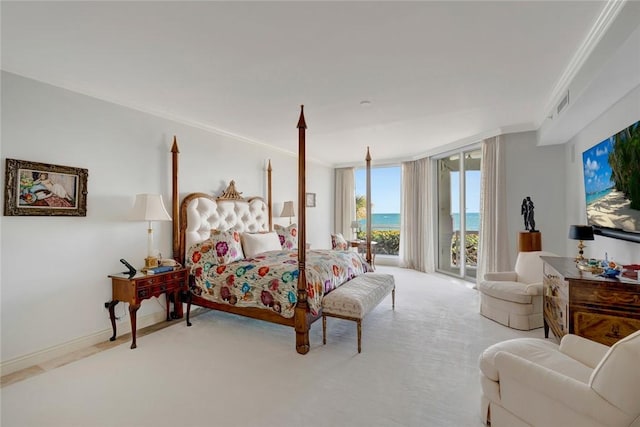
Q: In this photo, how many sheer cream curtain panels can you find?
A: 3